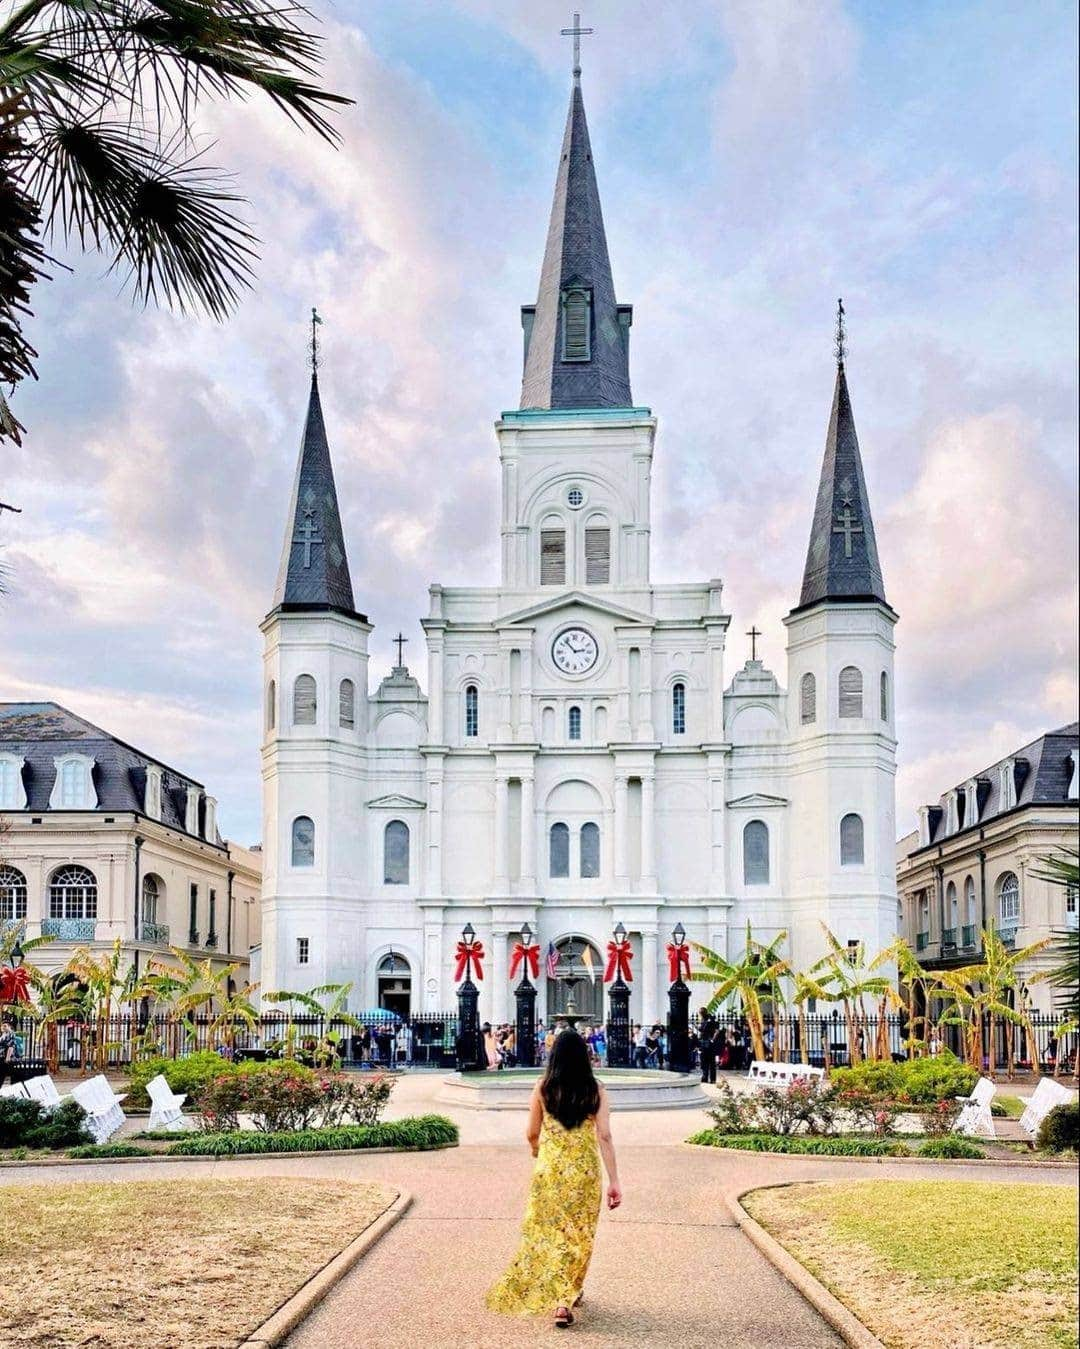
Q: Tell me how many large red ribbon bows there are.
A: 5